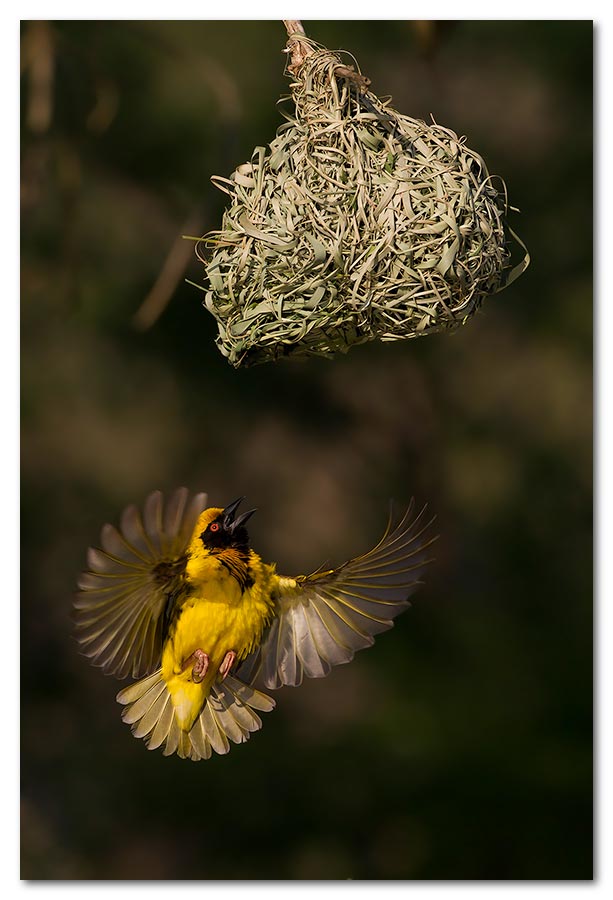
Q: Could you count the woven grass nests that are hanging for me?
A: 1